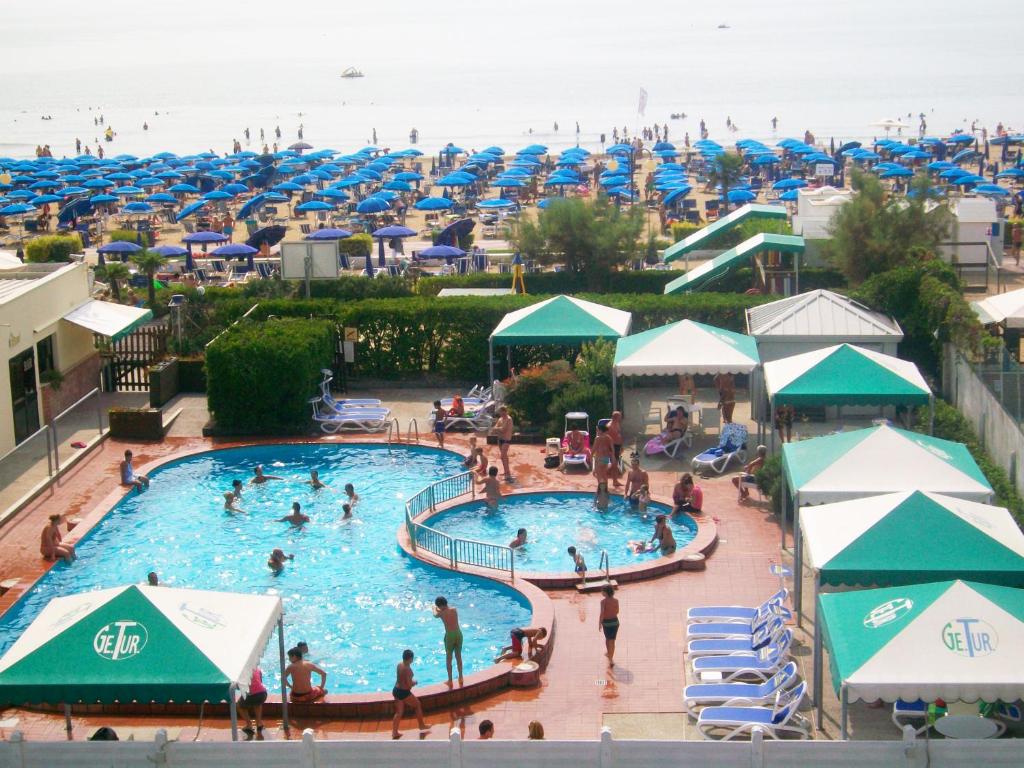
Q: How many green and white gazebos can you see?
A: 7